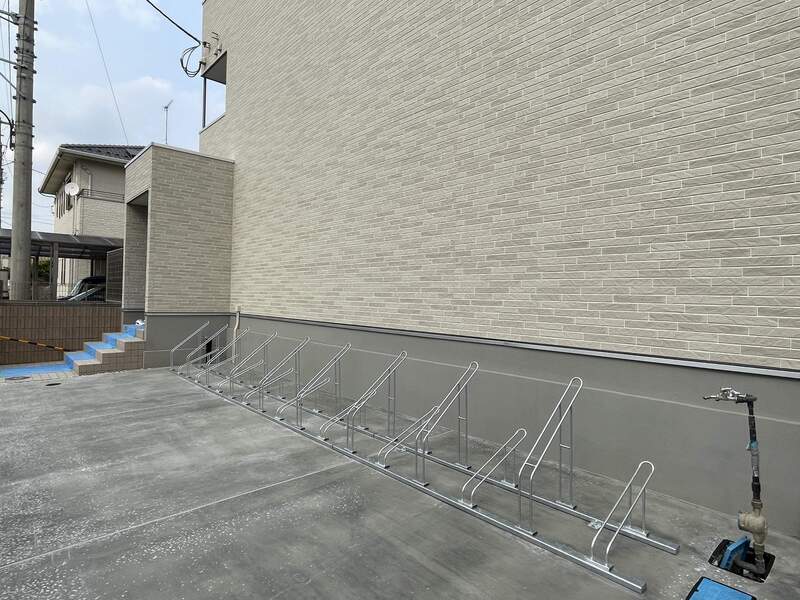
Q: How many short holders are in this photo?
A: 9